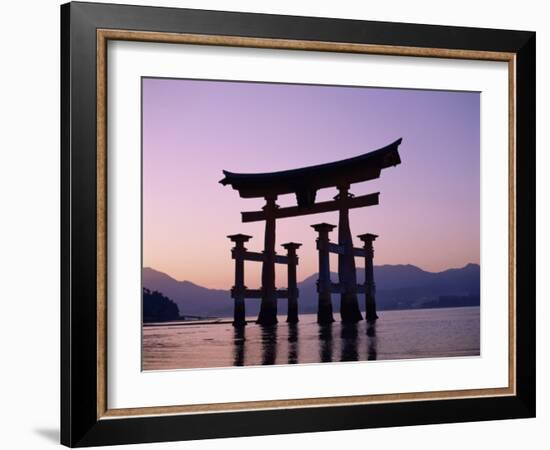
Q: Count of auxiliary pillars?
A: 4